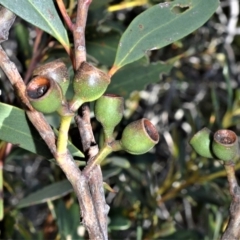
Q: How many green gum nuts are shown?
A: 7